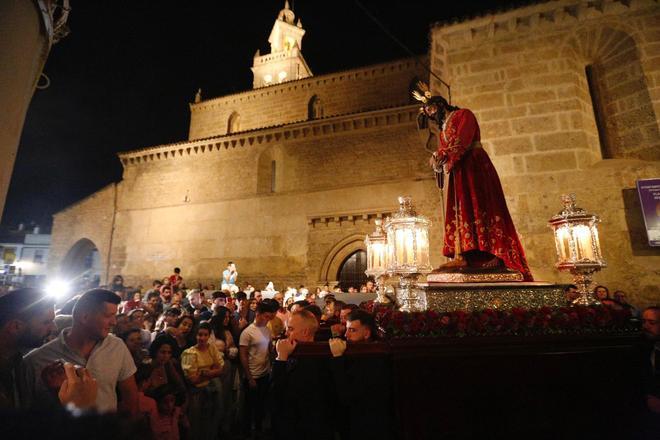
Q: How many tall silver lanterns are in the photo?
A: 3